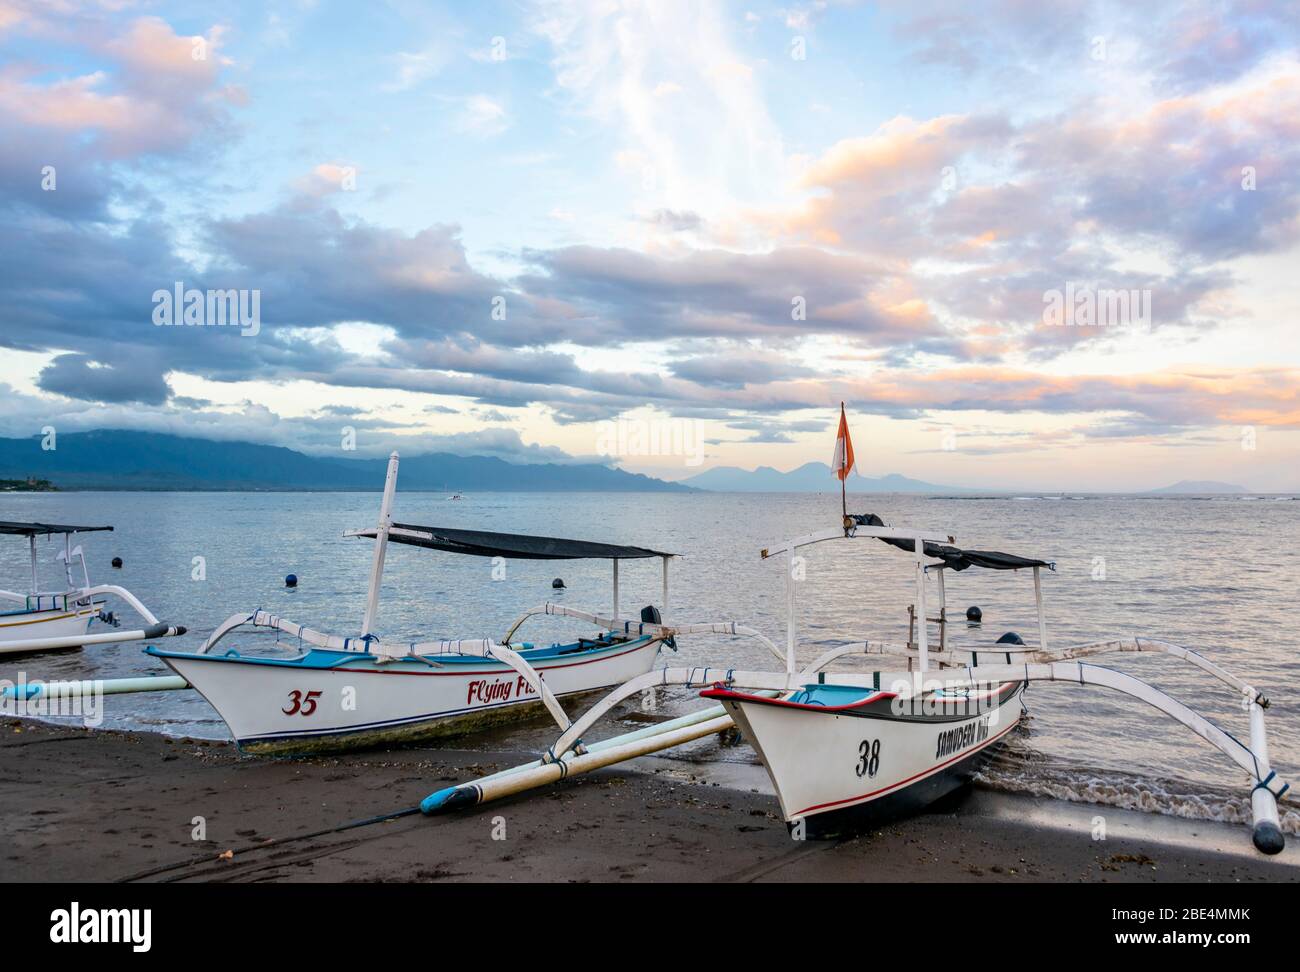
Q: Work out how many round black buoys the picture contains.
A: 4